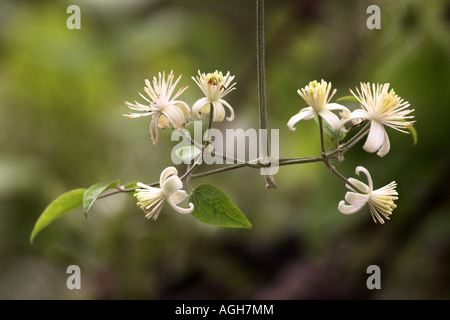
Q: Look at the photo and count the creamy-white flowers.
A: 6